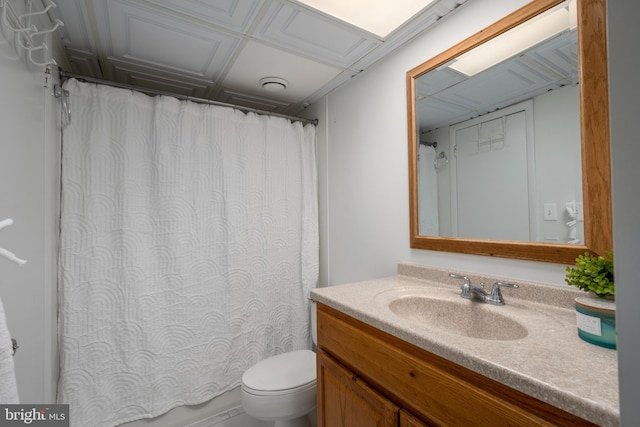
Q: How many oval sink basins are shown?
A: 1